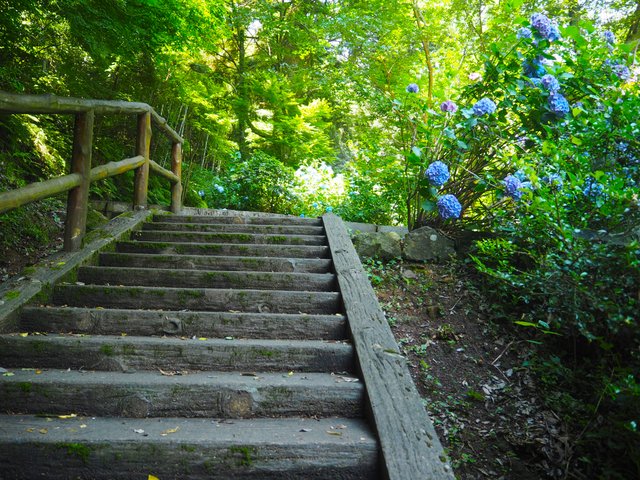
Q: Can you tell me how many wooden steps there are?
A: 11